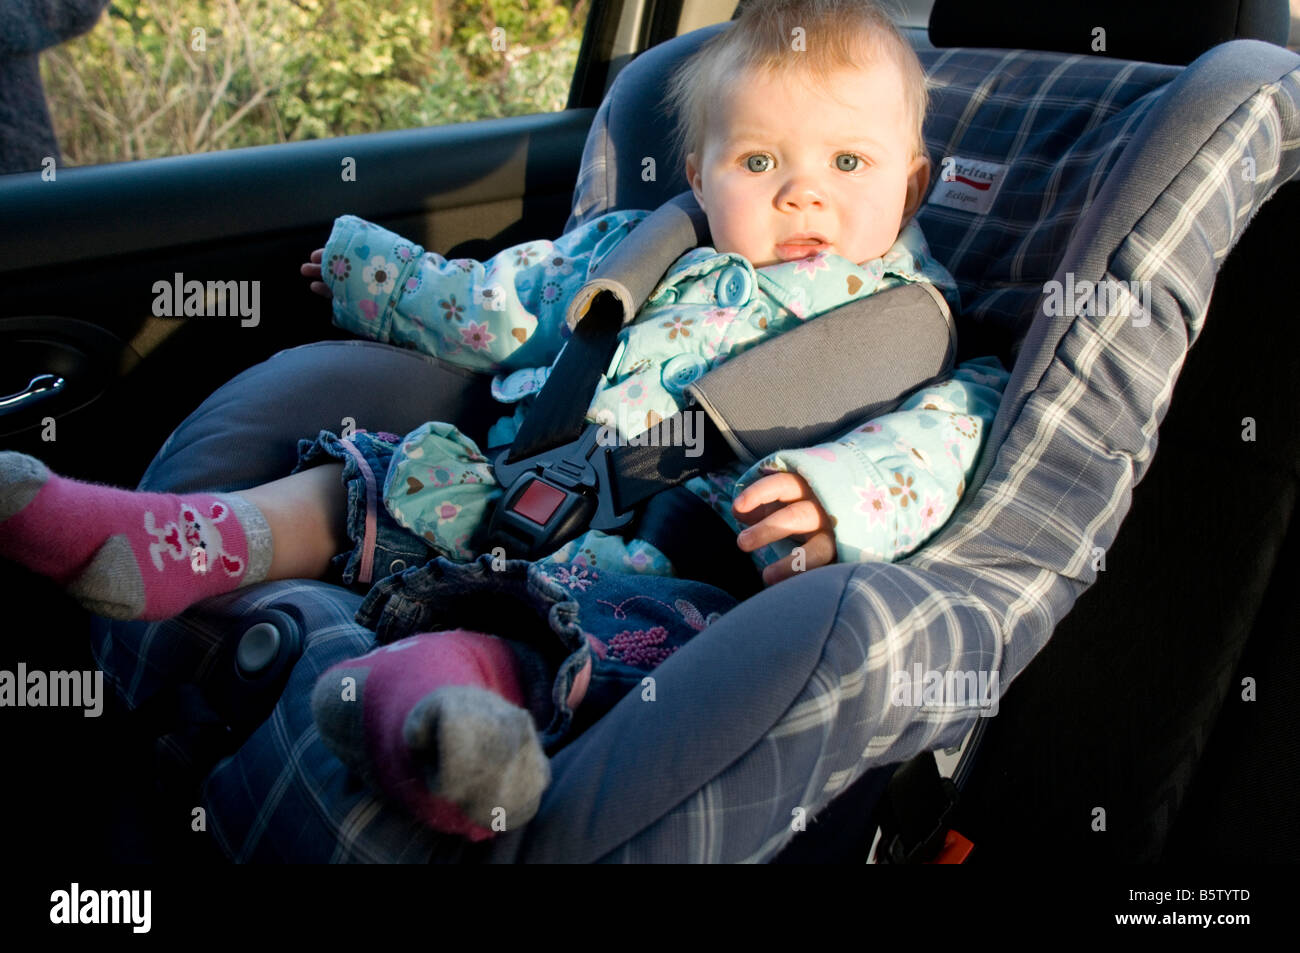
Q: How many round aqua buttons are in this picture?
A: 2